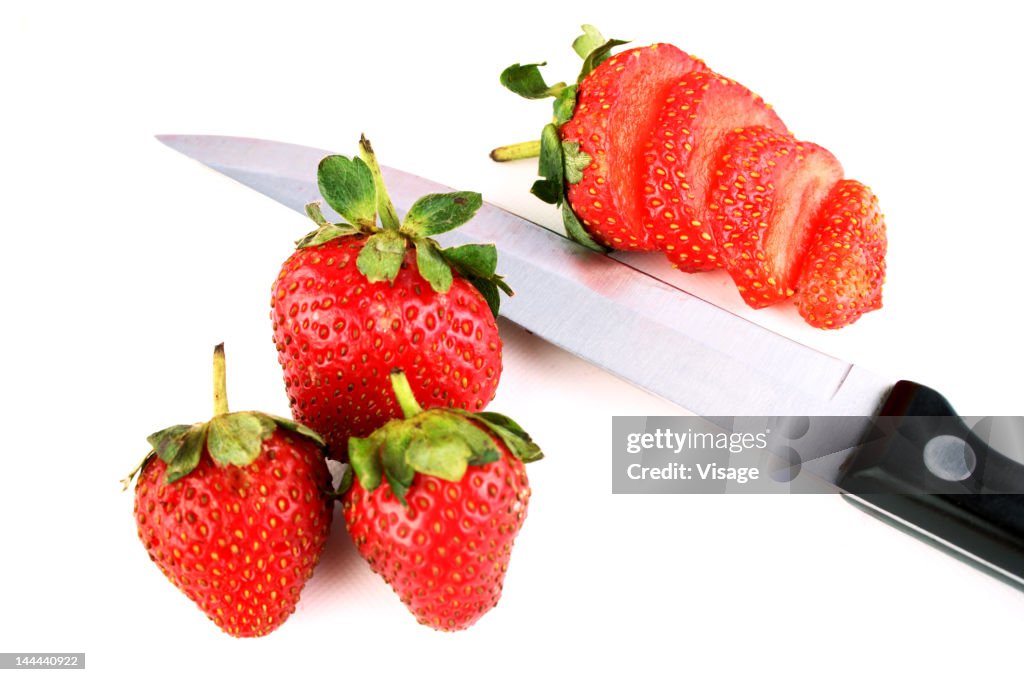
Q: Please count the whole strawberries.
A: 3